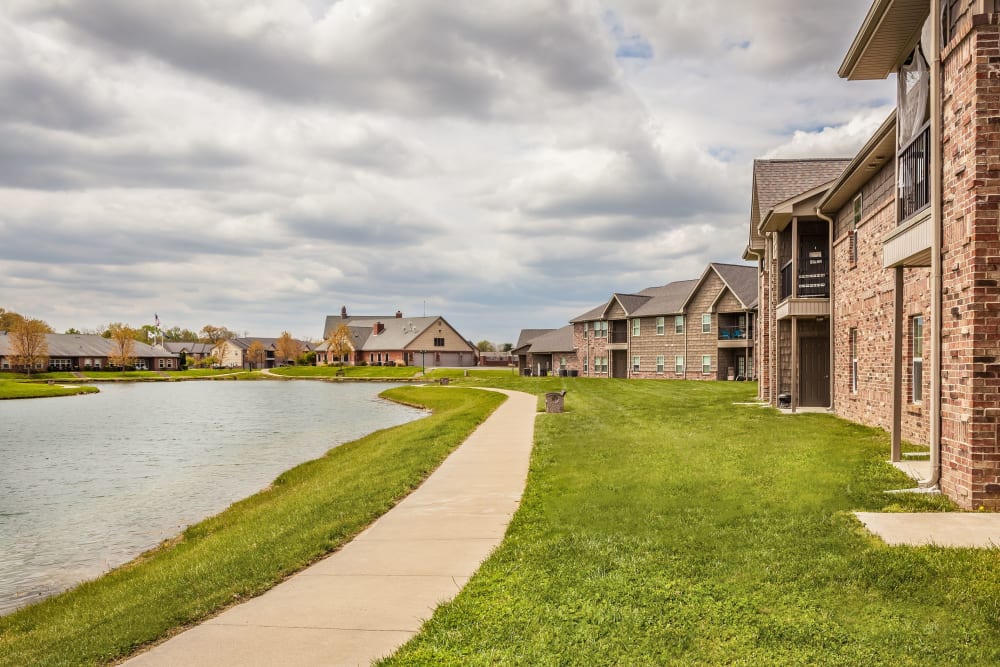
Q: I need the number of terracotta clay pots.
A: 0